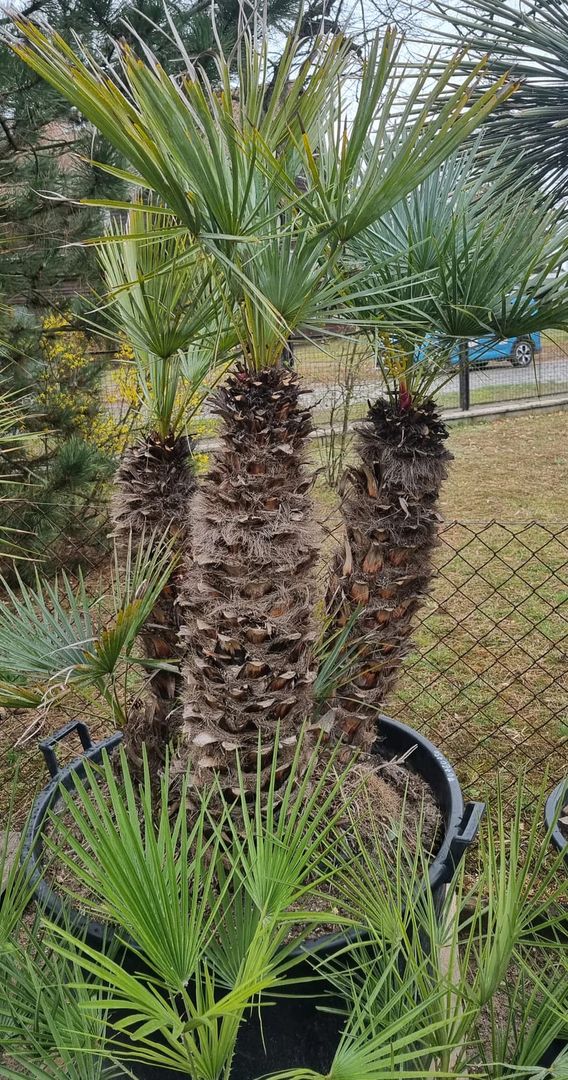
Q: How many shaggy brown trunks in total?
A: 3